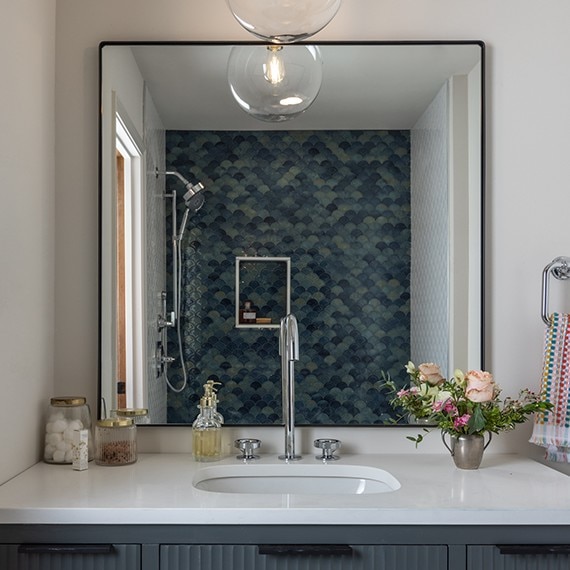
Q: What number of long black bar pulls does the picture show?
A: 3